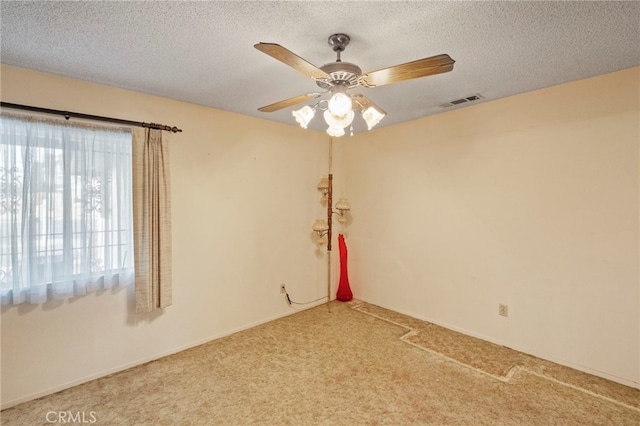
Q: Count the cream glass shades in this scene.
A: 3